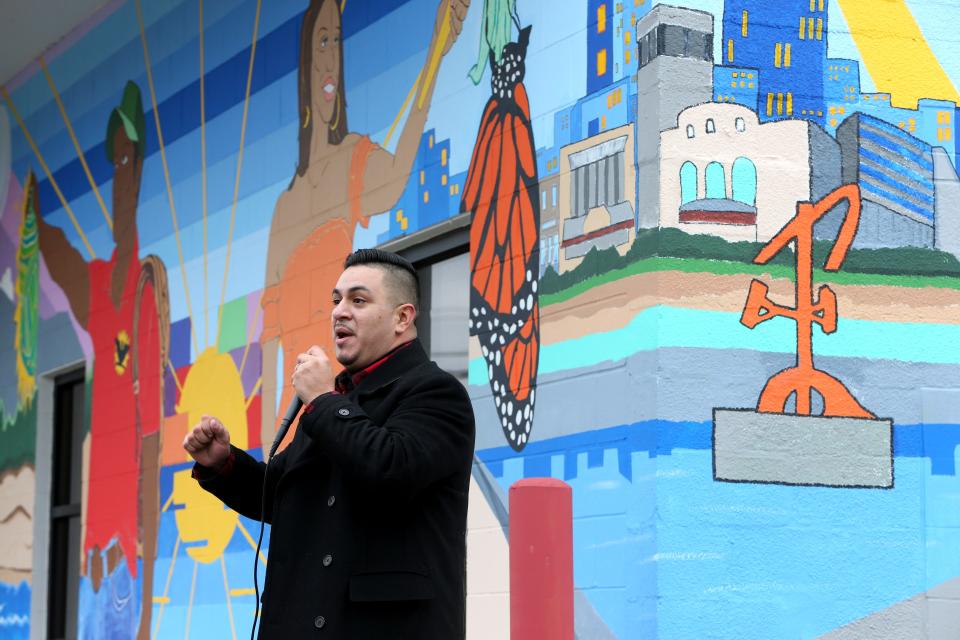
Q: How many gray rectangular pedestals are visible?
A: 1